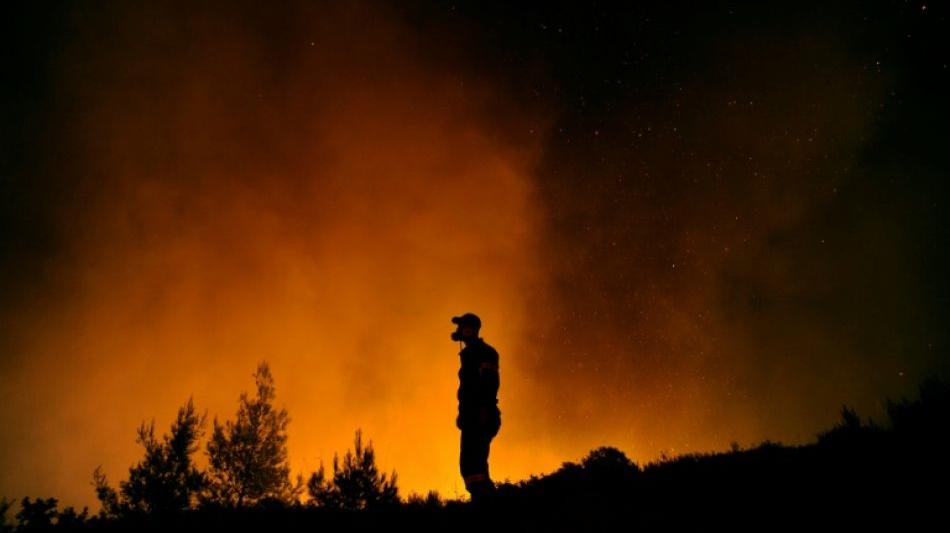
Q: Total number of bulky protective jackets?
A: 1